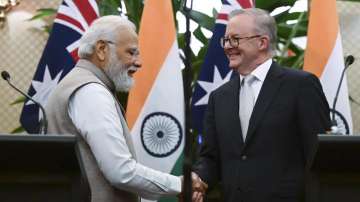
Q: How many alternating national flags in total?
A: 4